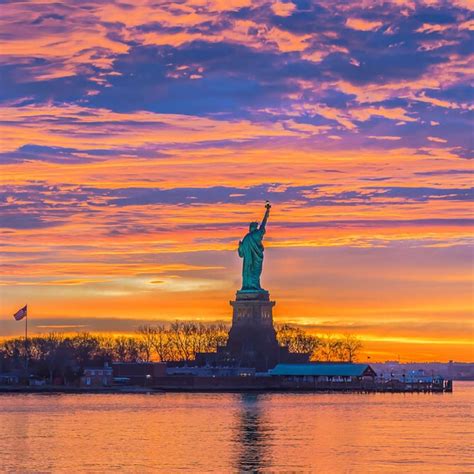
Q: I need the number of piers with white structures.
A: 1